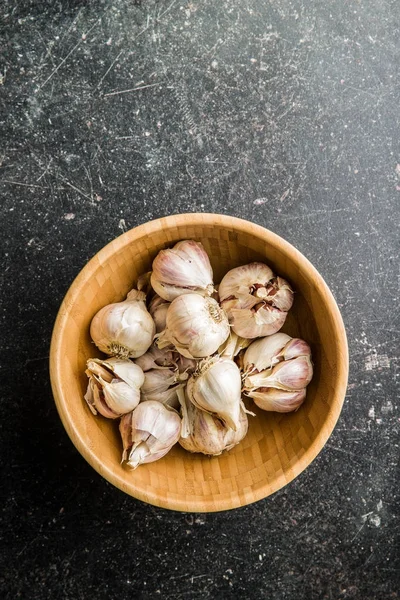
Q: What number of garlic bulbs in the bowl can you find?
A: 11